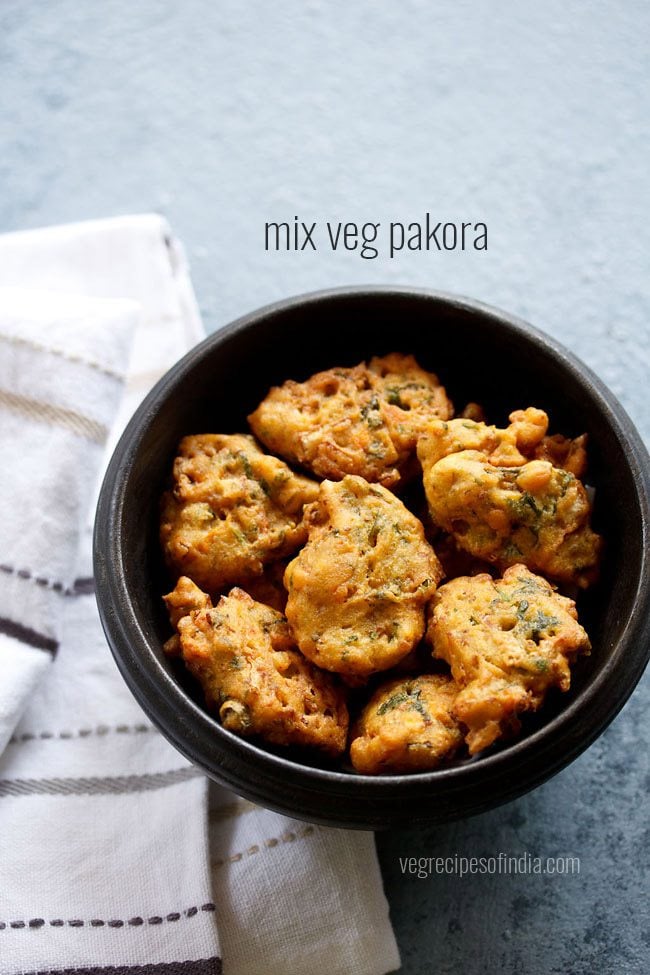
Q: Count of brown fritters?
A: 7